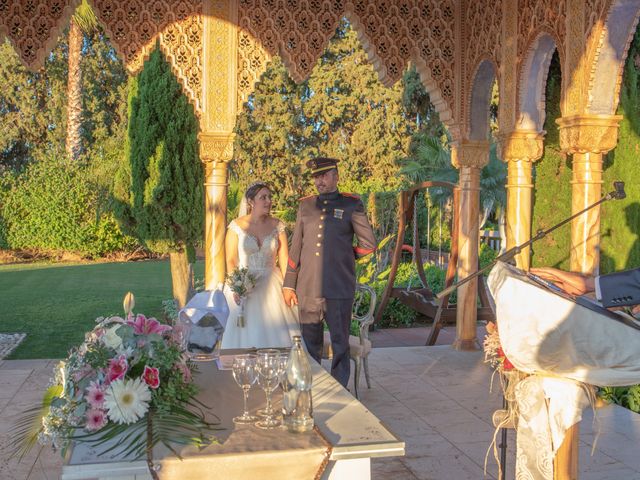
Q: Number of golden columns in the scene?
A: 4